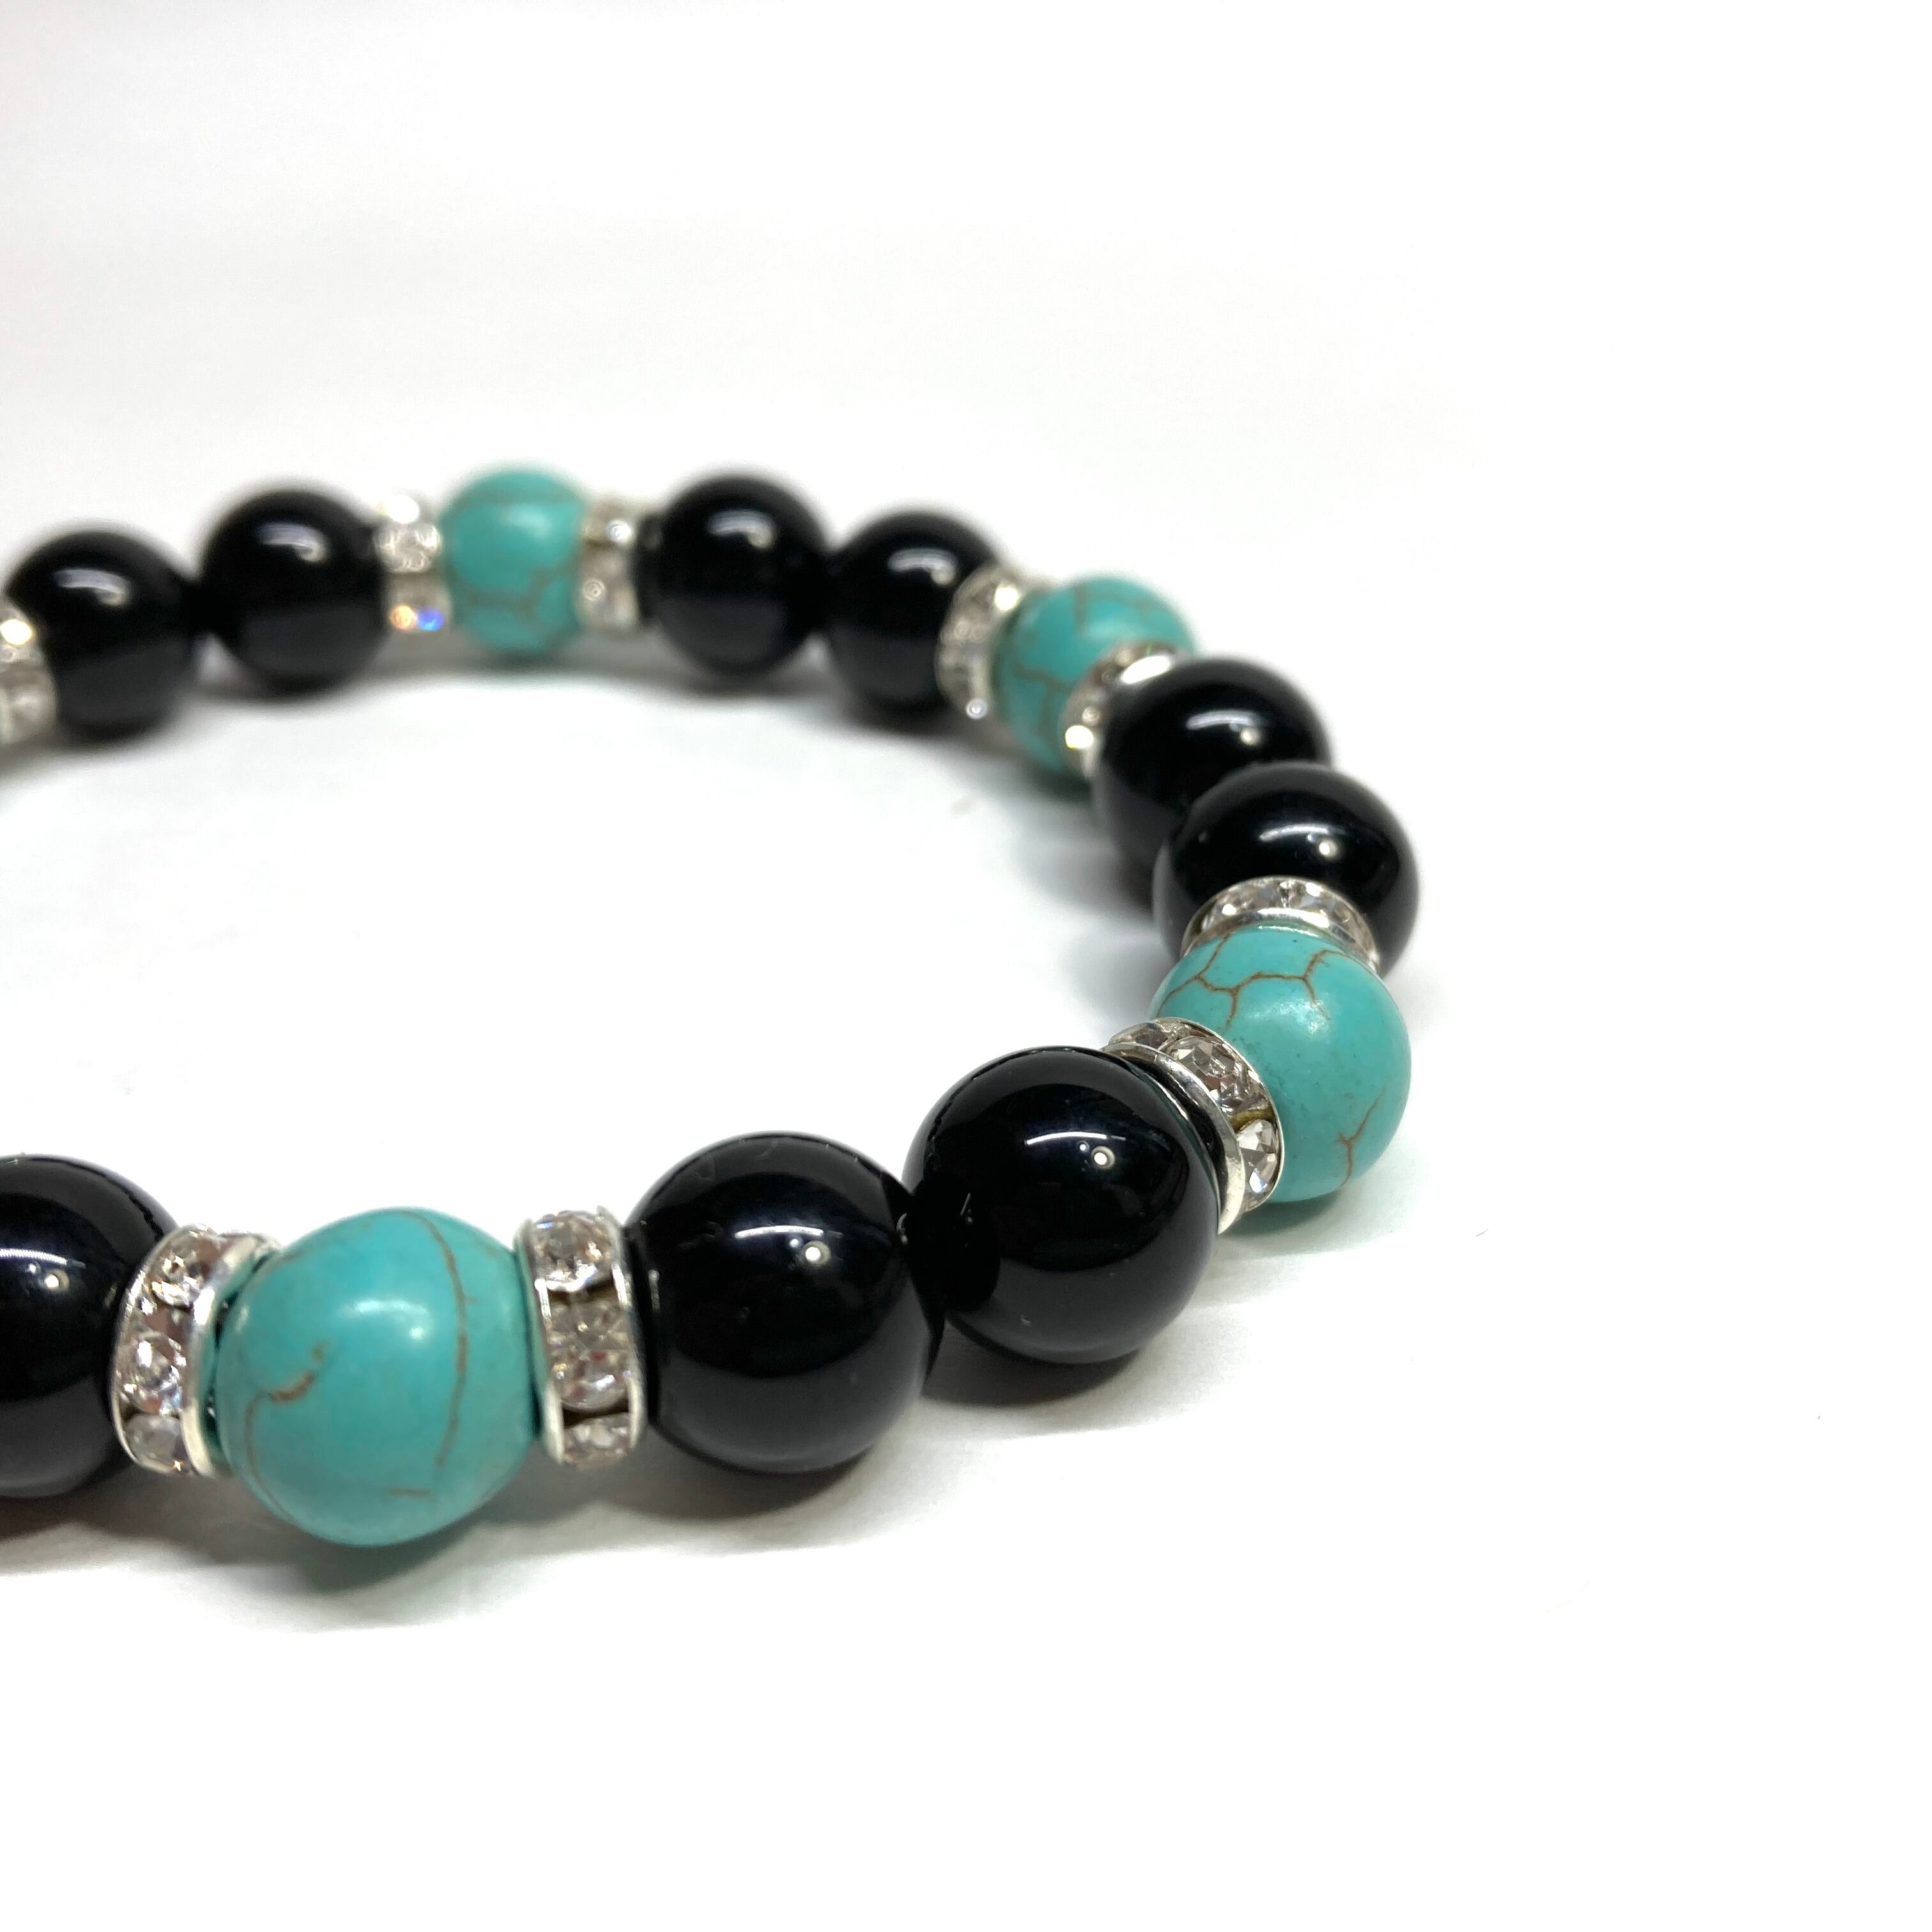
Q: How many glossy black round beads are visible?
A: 9